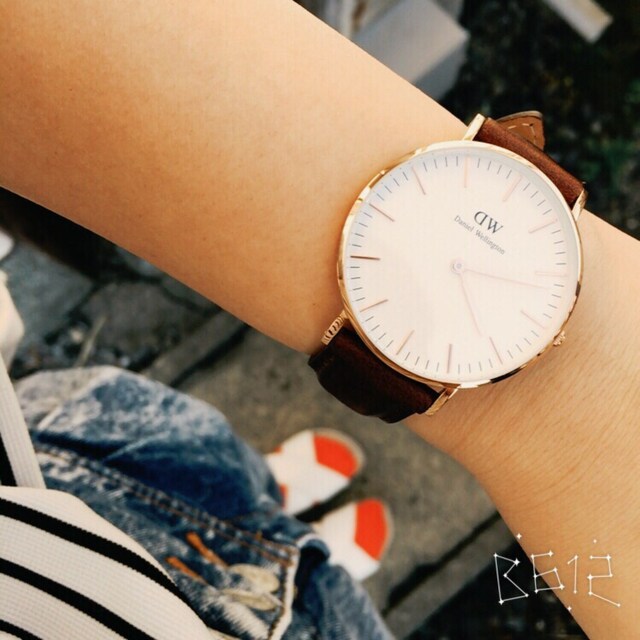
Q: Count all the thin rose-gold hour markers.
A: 12